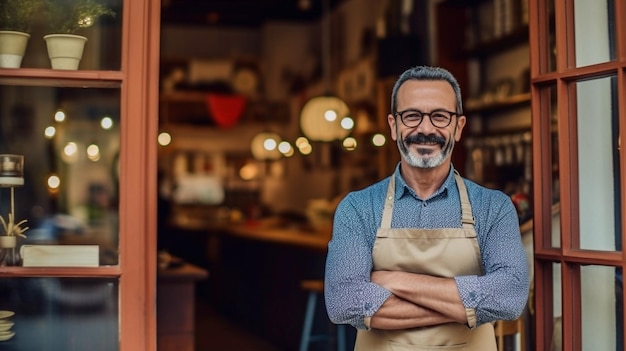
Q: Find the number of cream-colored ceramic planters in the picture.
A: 2